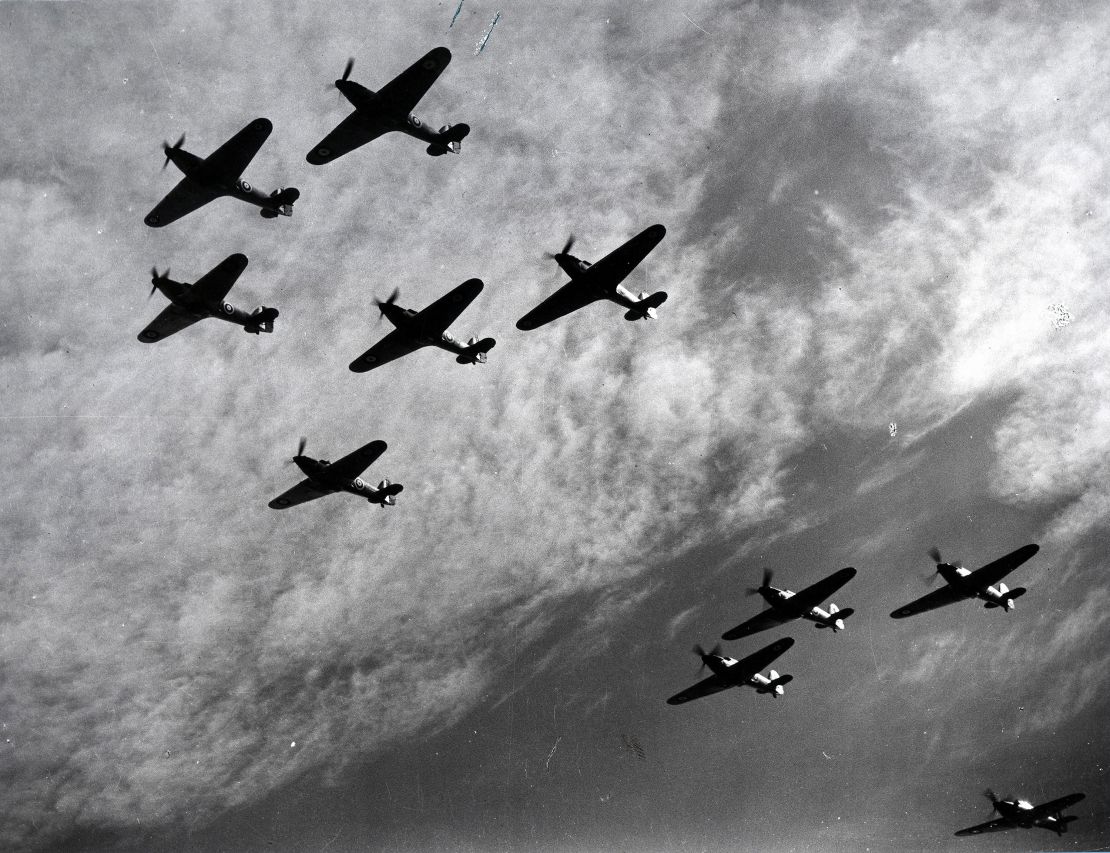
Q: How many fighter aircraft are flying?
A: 10